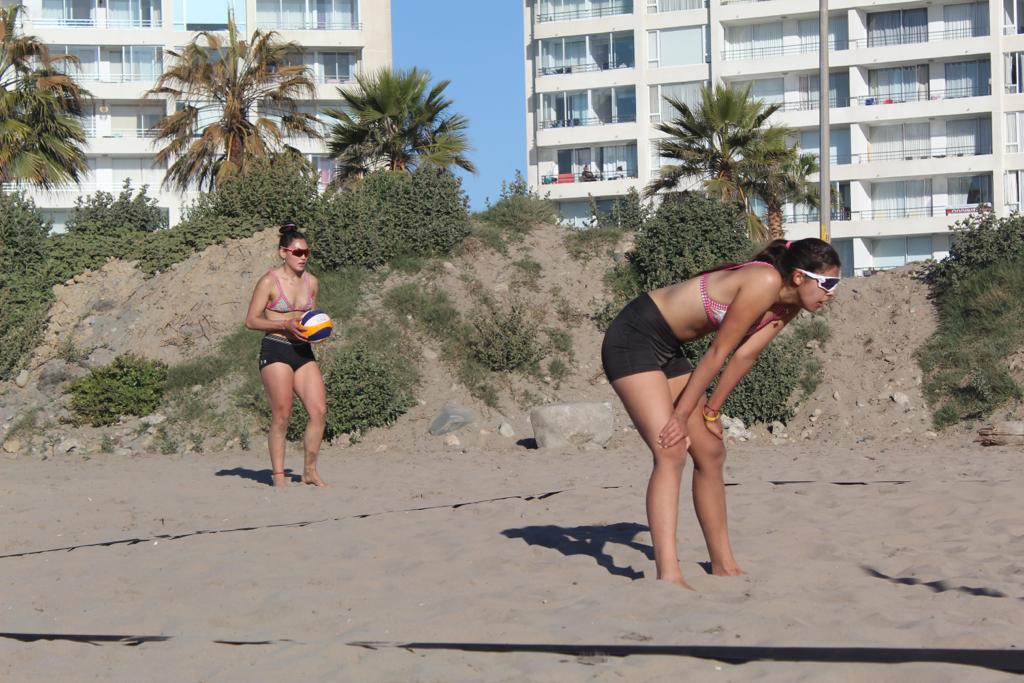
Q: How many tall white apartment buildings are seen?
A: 2